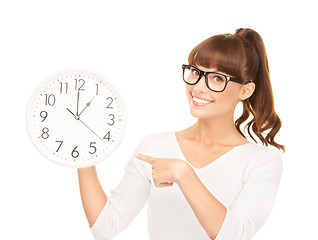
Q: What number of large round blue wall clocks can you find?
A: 0